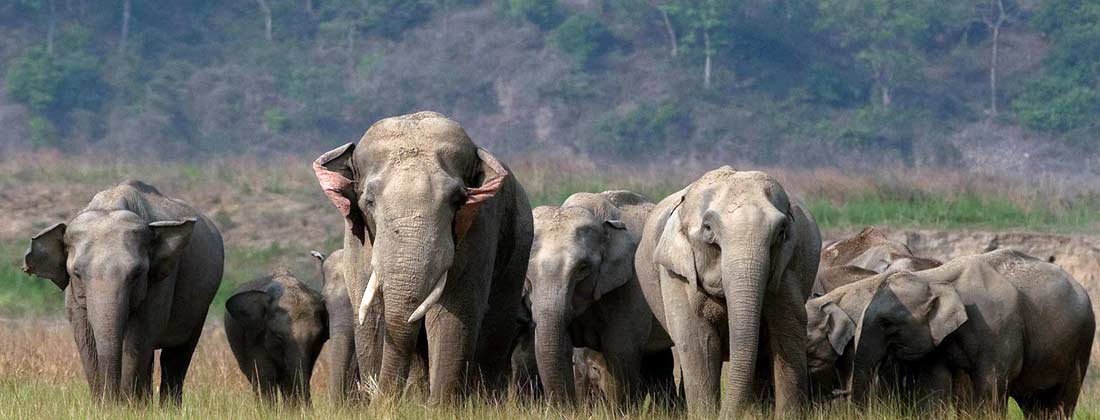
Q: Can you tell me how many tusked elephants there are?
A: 1